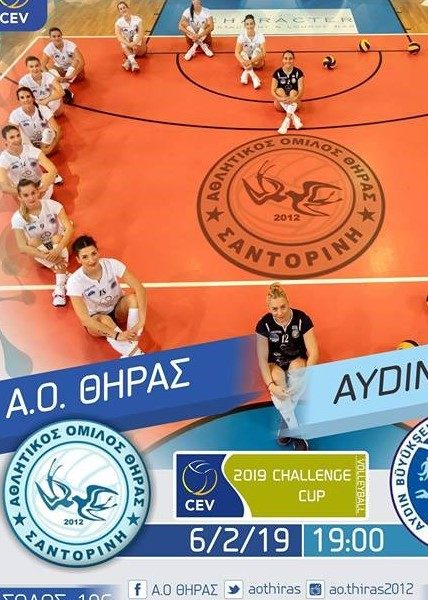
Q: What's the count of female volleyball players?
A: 11